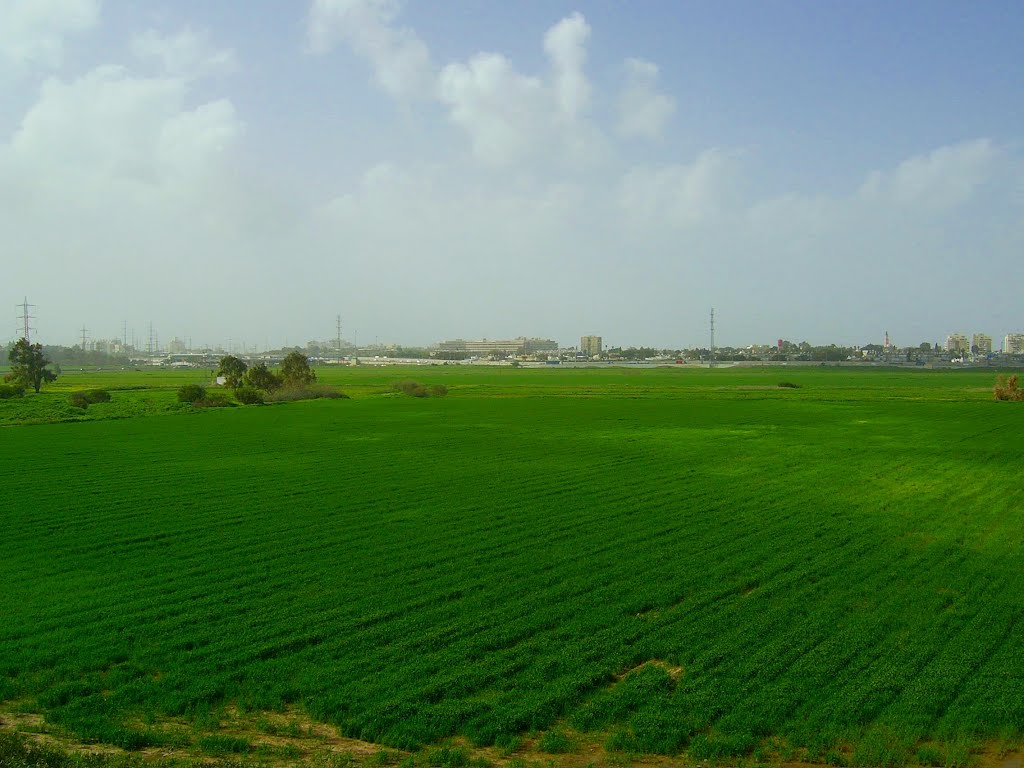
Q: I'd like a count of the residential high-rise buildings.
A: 4